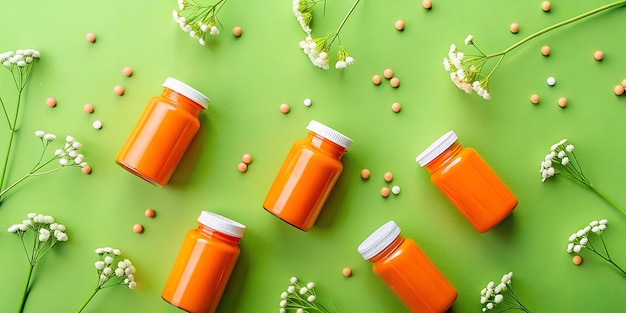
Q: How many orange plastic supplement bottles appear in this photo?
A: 5